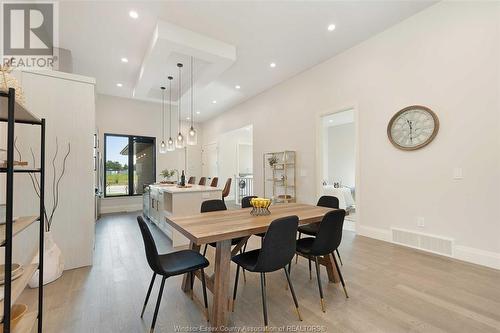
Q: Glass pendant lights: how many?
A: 4